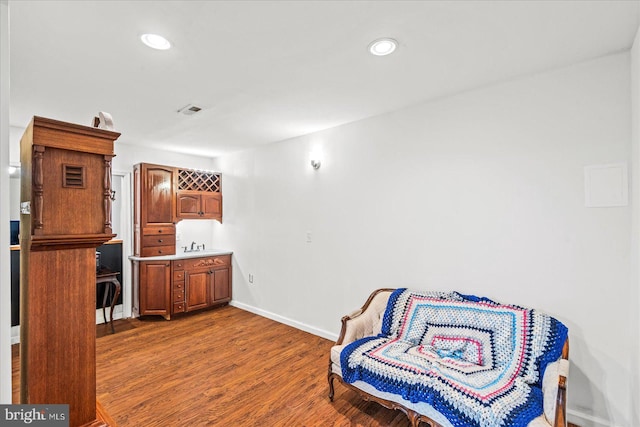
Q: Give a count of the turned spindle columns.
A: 2